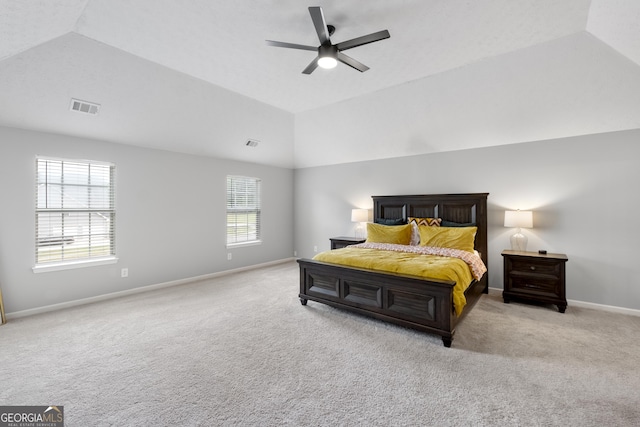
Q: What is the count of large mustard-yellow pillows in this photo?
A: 2